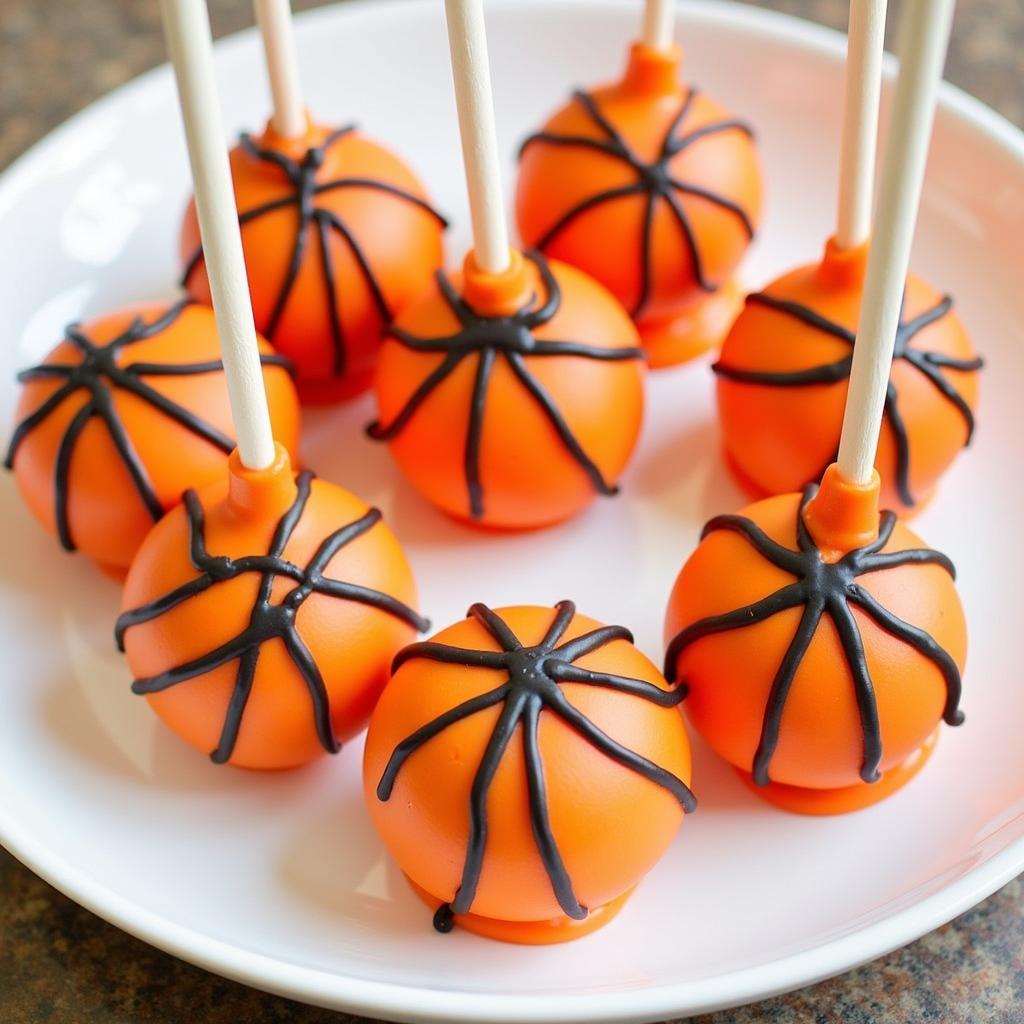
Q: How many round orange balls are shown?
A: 8